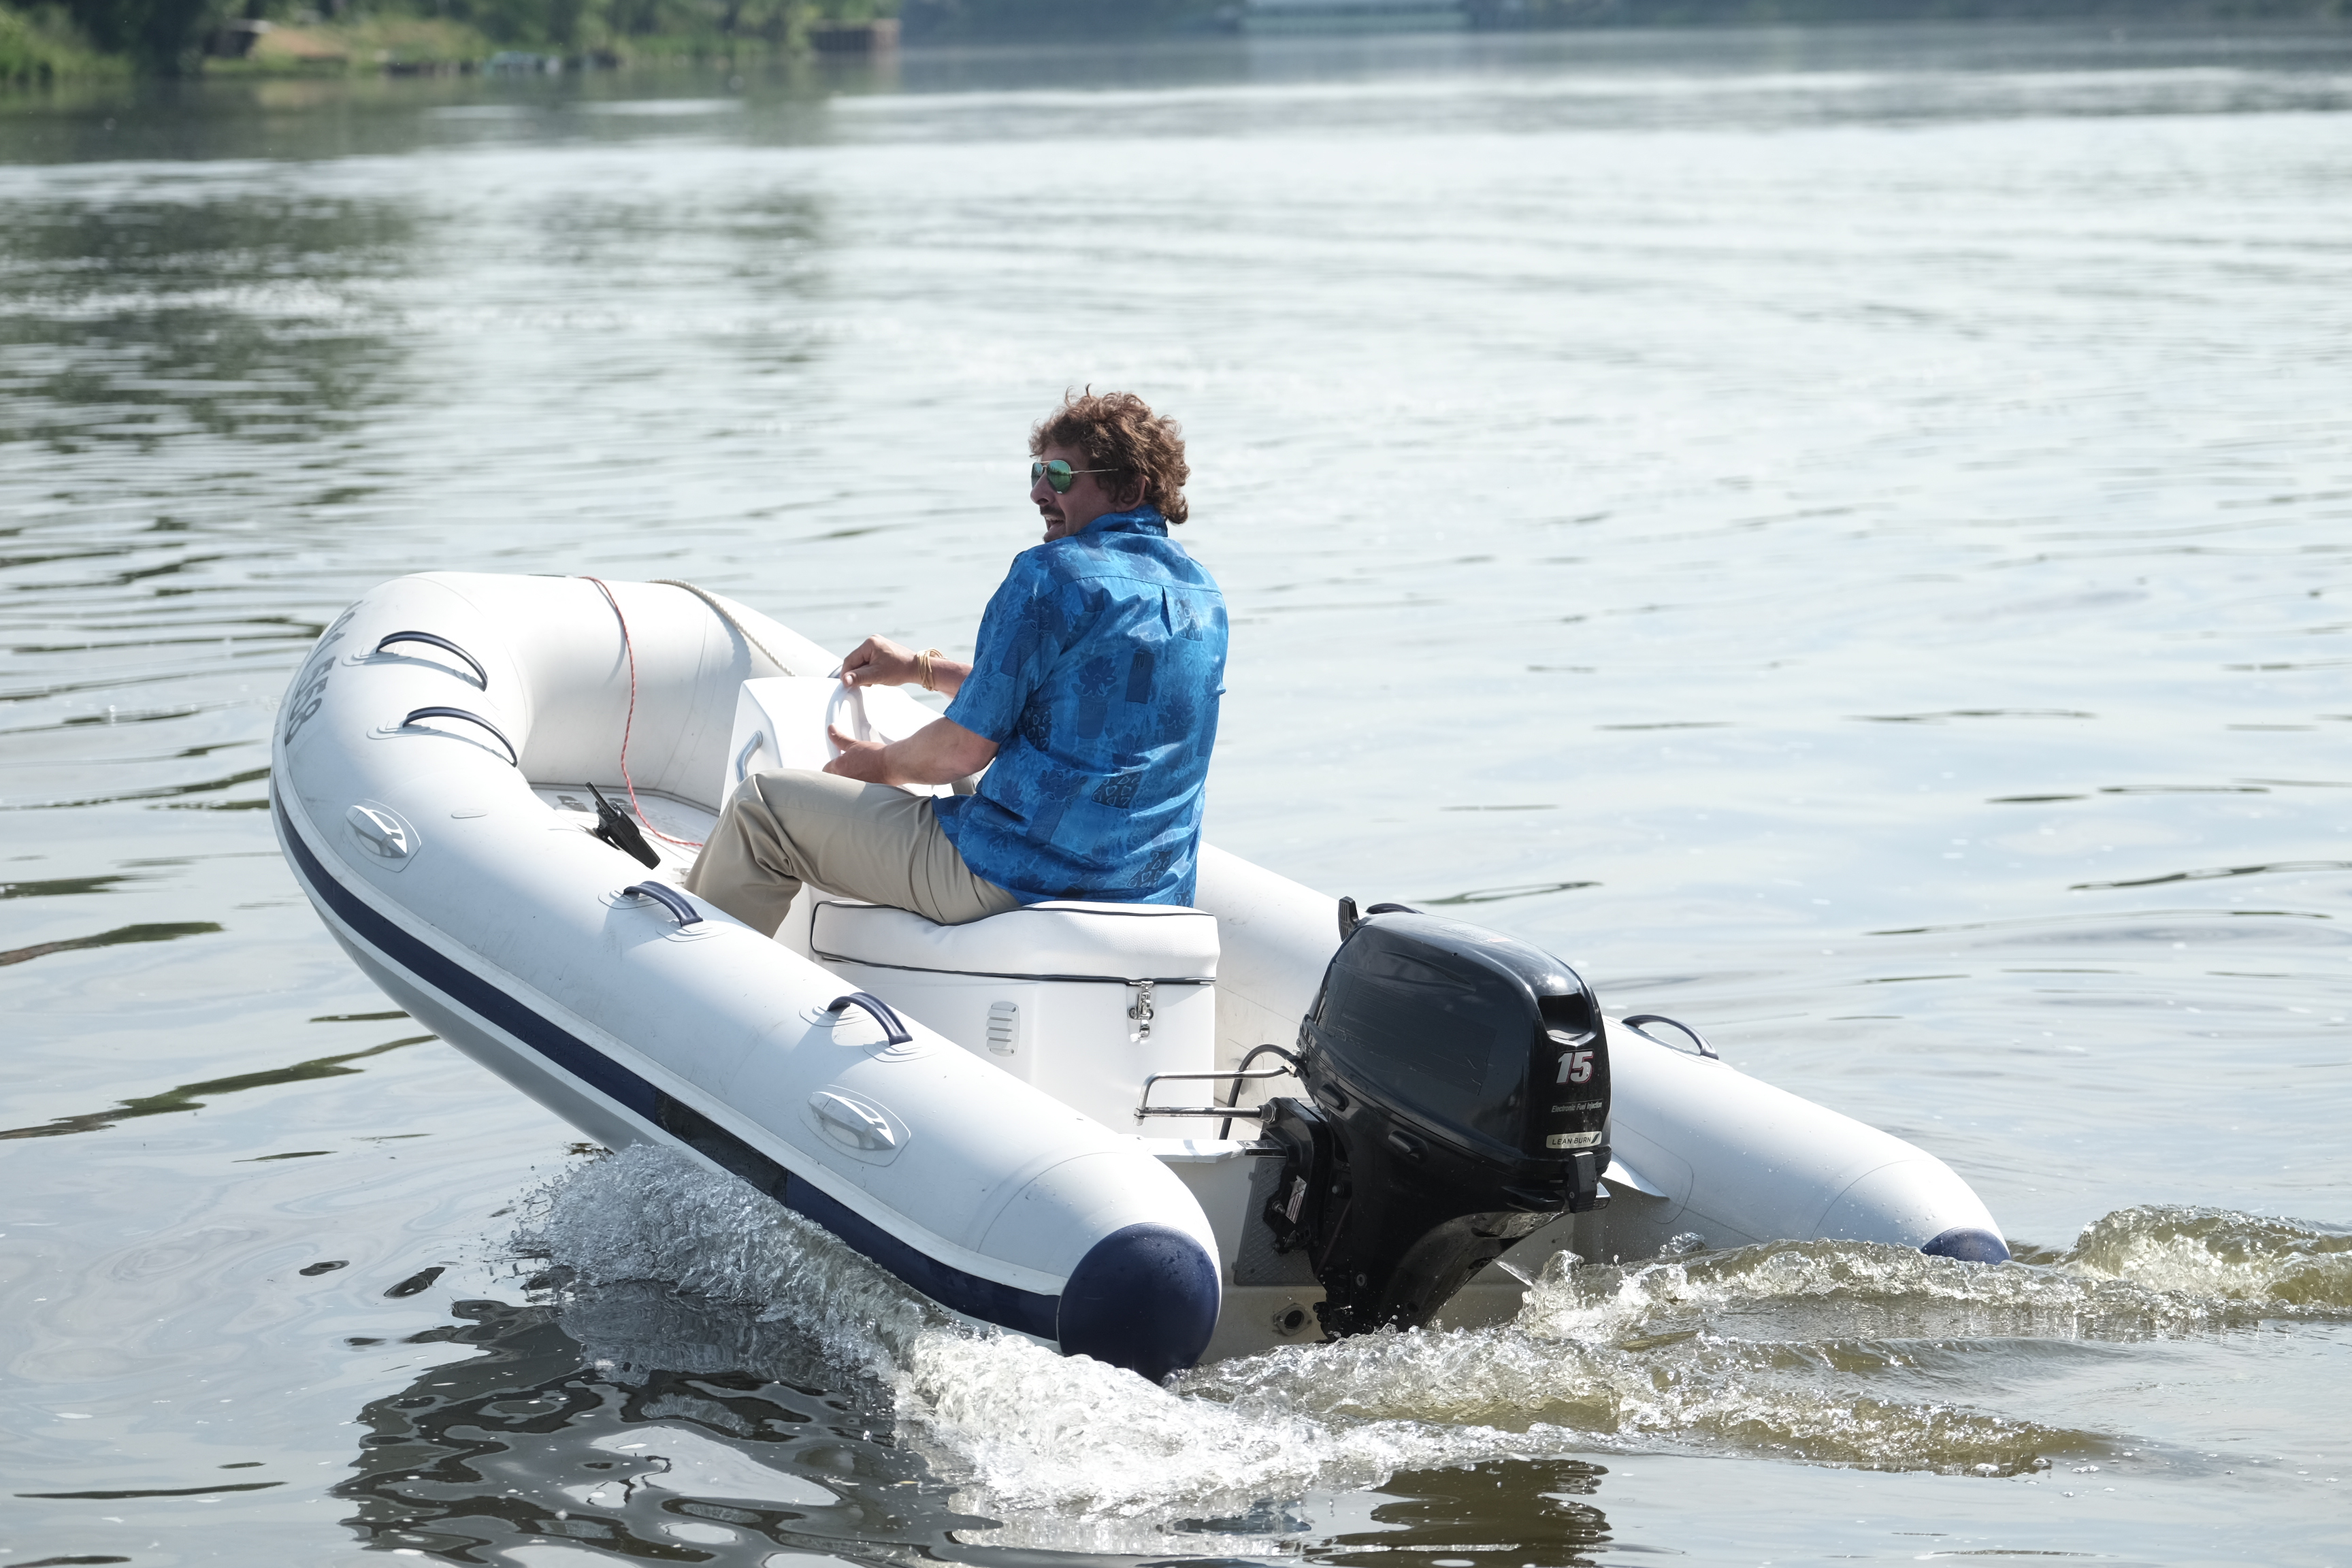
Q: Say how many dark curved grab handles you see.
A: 6